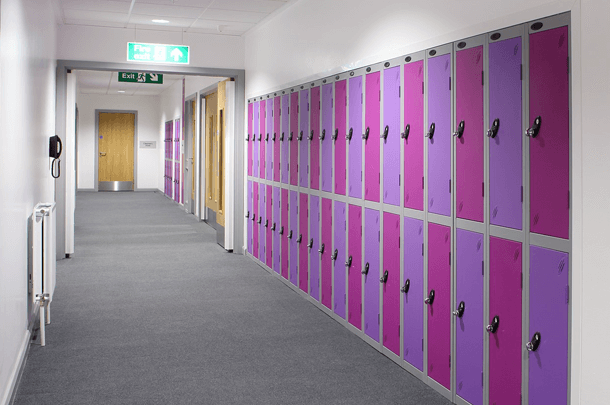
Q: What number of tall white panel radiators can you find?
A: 1